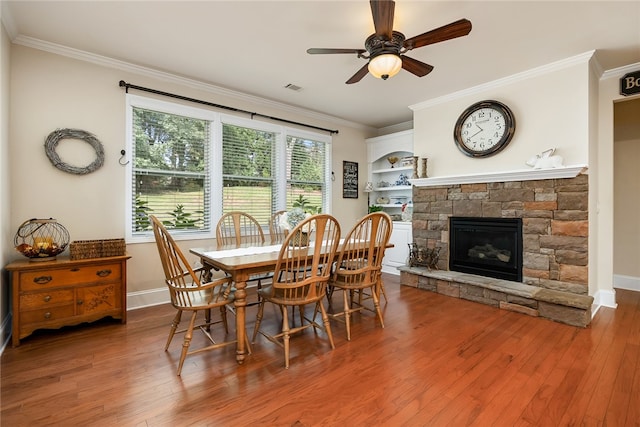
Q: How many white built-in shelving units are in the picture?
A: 1